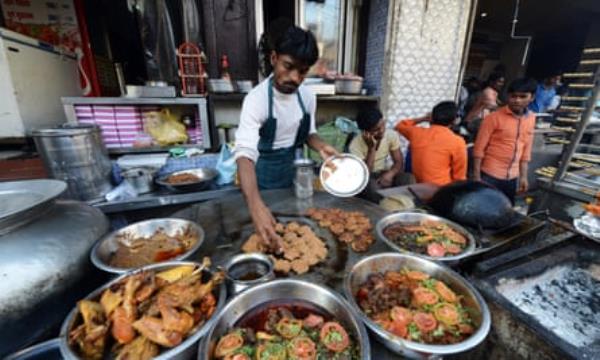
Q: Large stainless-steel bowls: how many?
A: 5